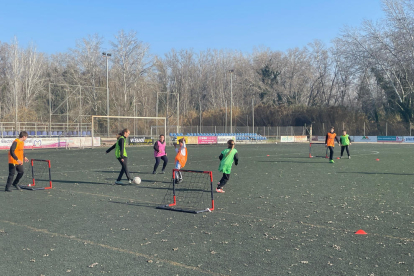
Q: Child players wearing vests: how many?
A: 7